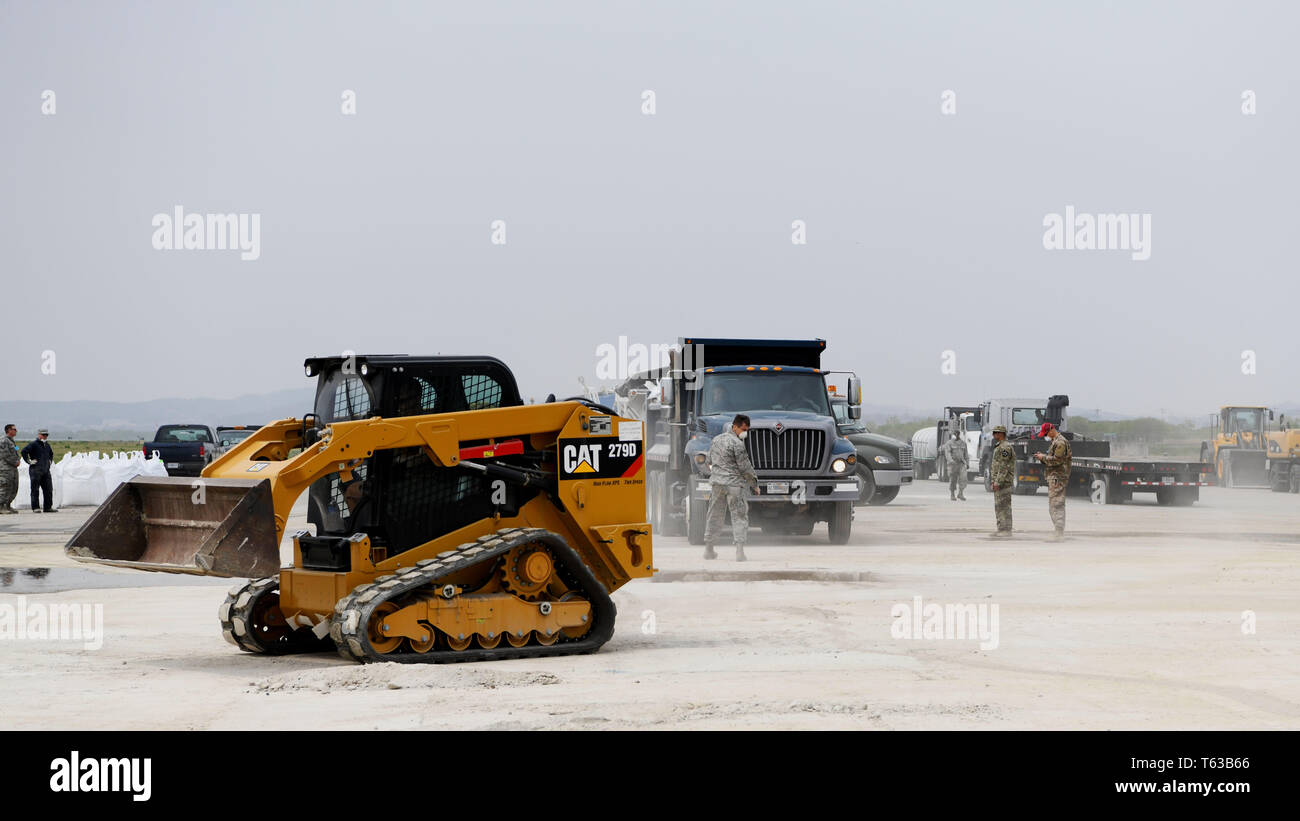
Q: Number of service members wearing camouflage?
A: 5